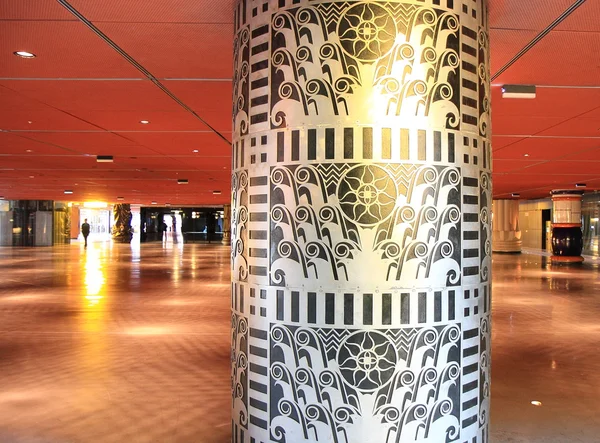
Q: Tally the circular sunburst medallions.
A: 3